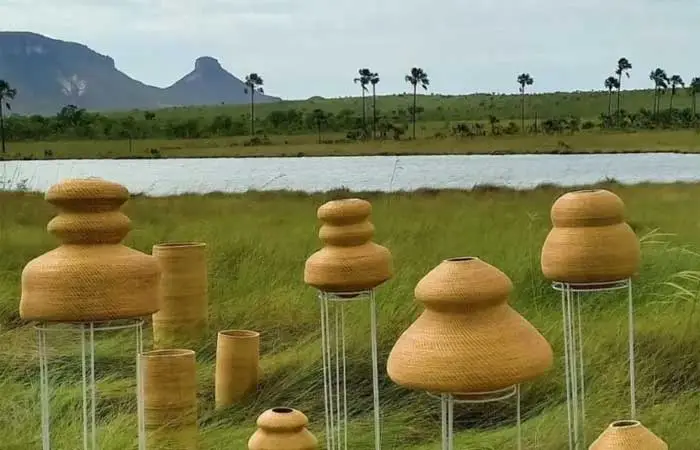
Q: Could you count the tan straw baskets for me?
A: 9